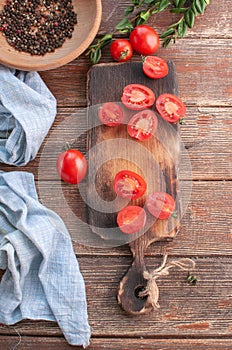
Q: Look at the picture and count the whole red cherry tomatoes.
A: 3